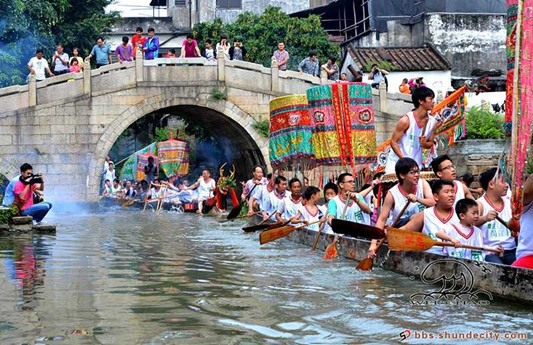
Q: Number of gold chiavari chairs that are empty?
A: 0